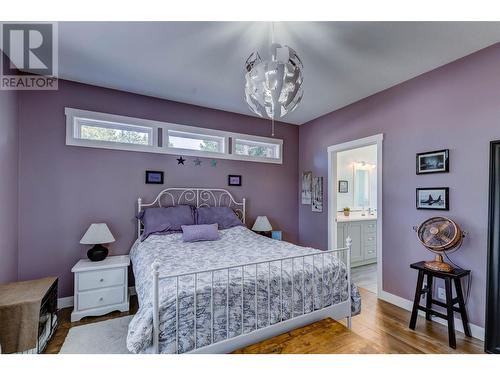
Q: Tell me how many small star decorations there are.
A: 3